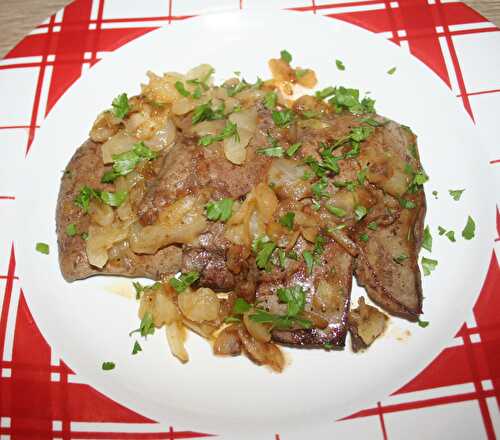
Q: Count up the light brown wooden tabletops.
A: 1